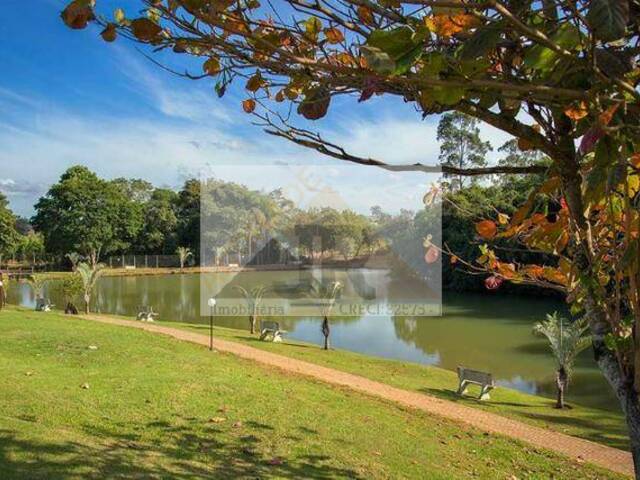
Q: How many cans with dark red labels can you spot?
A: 0